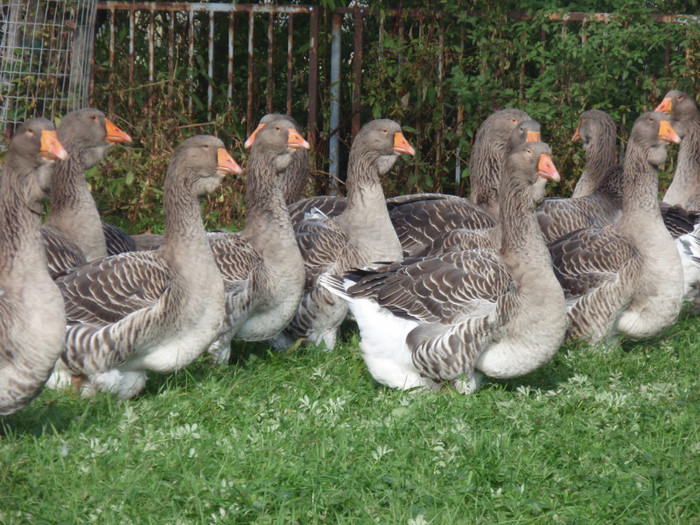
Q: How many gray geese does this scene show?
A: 12